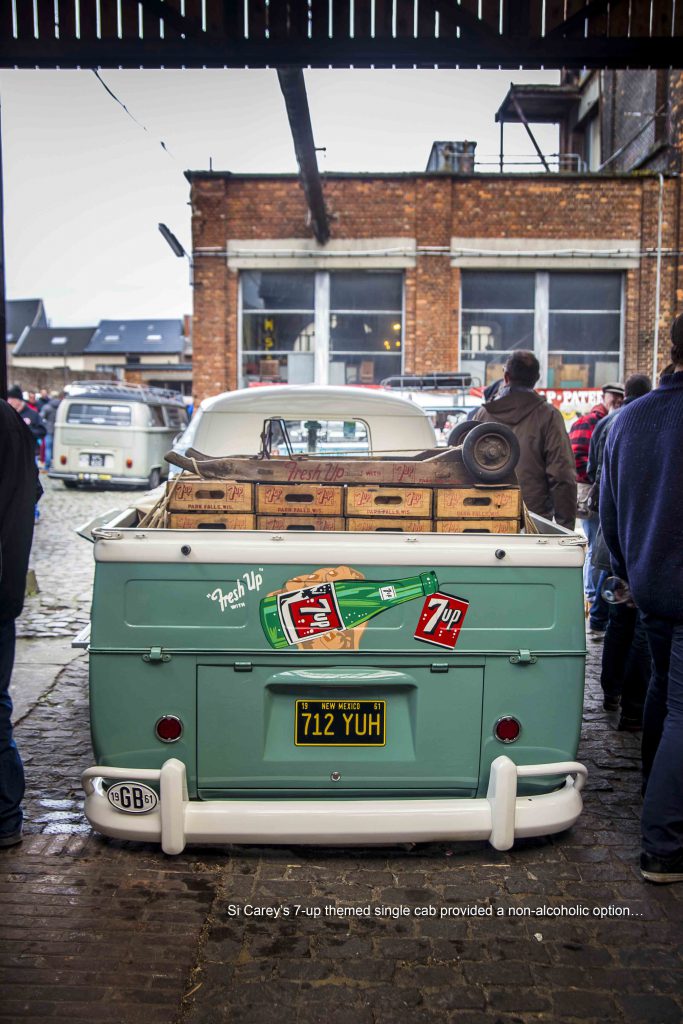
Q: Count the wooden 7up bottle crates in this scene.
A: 8